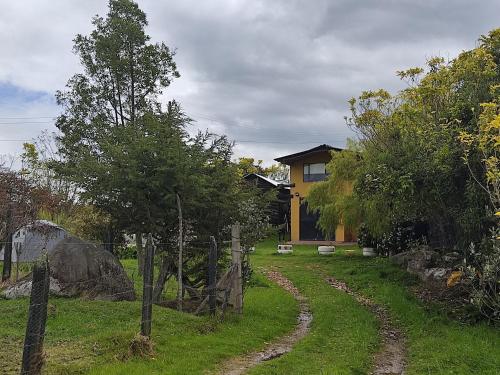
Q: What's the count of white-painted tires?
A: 3